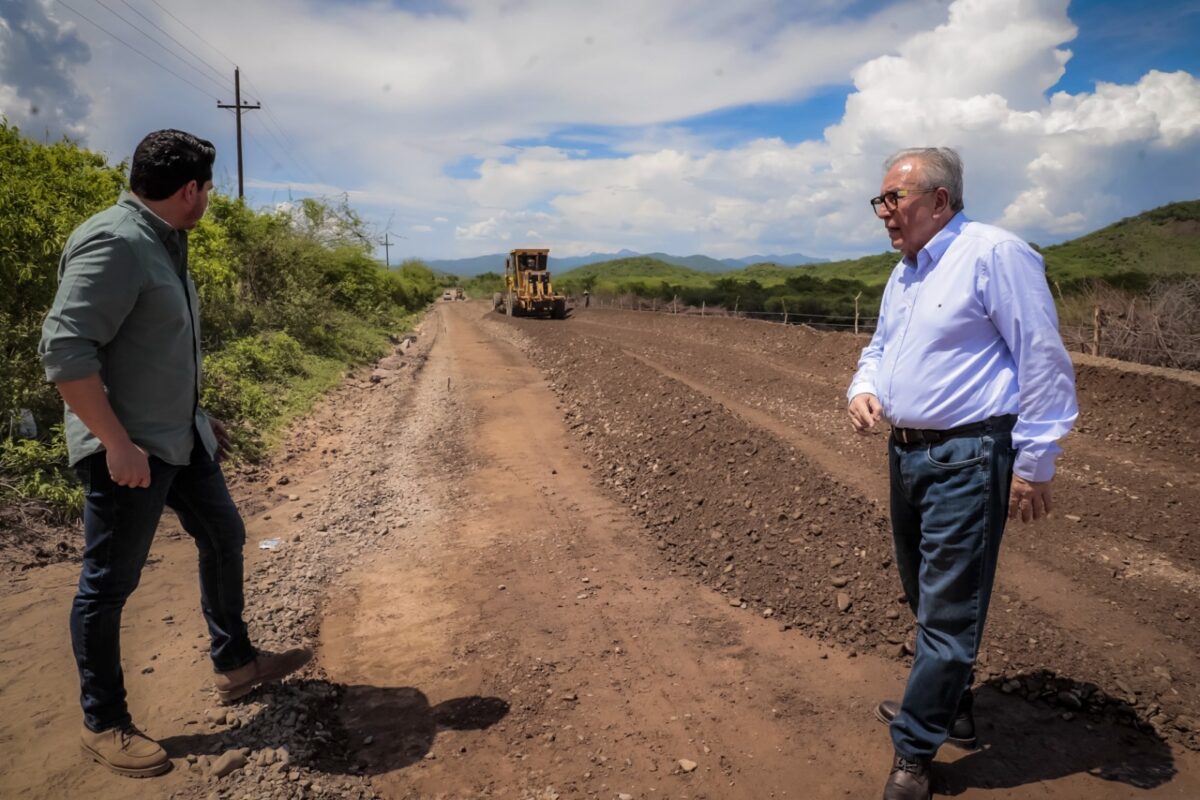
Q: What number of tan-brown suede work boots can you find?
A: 2